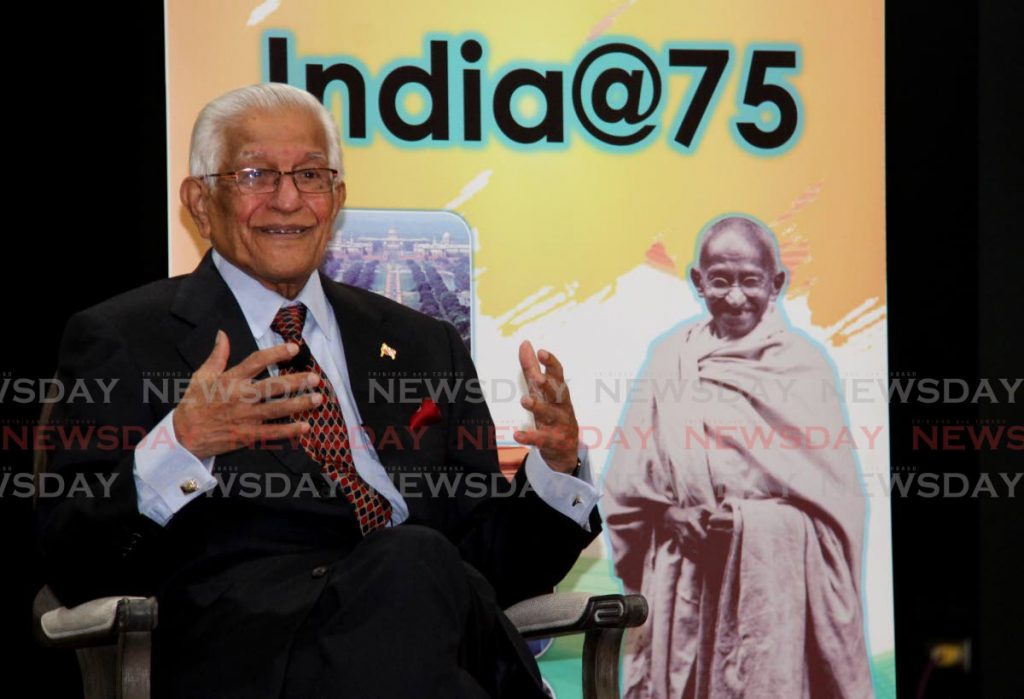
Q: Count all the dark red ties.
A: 1